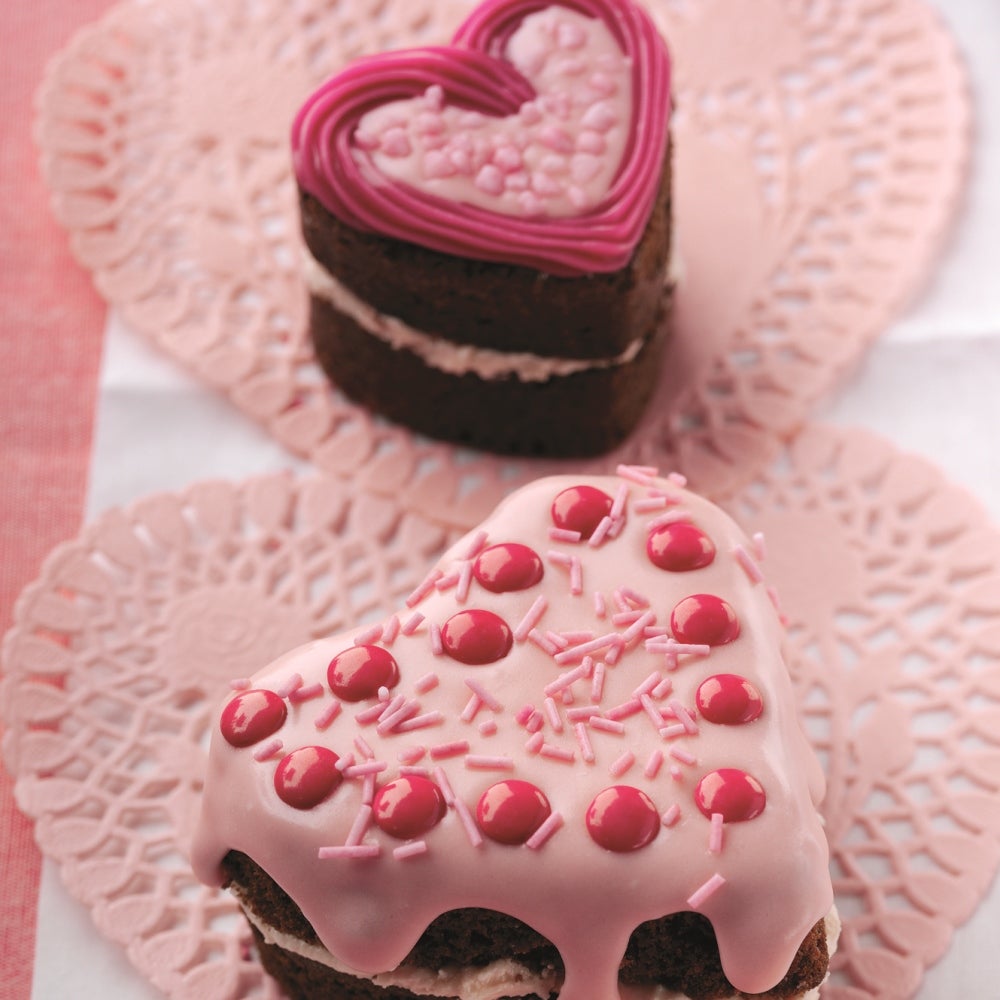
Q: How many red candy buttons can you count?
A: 13